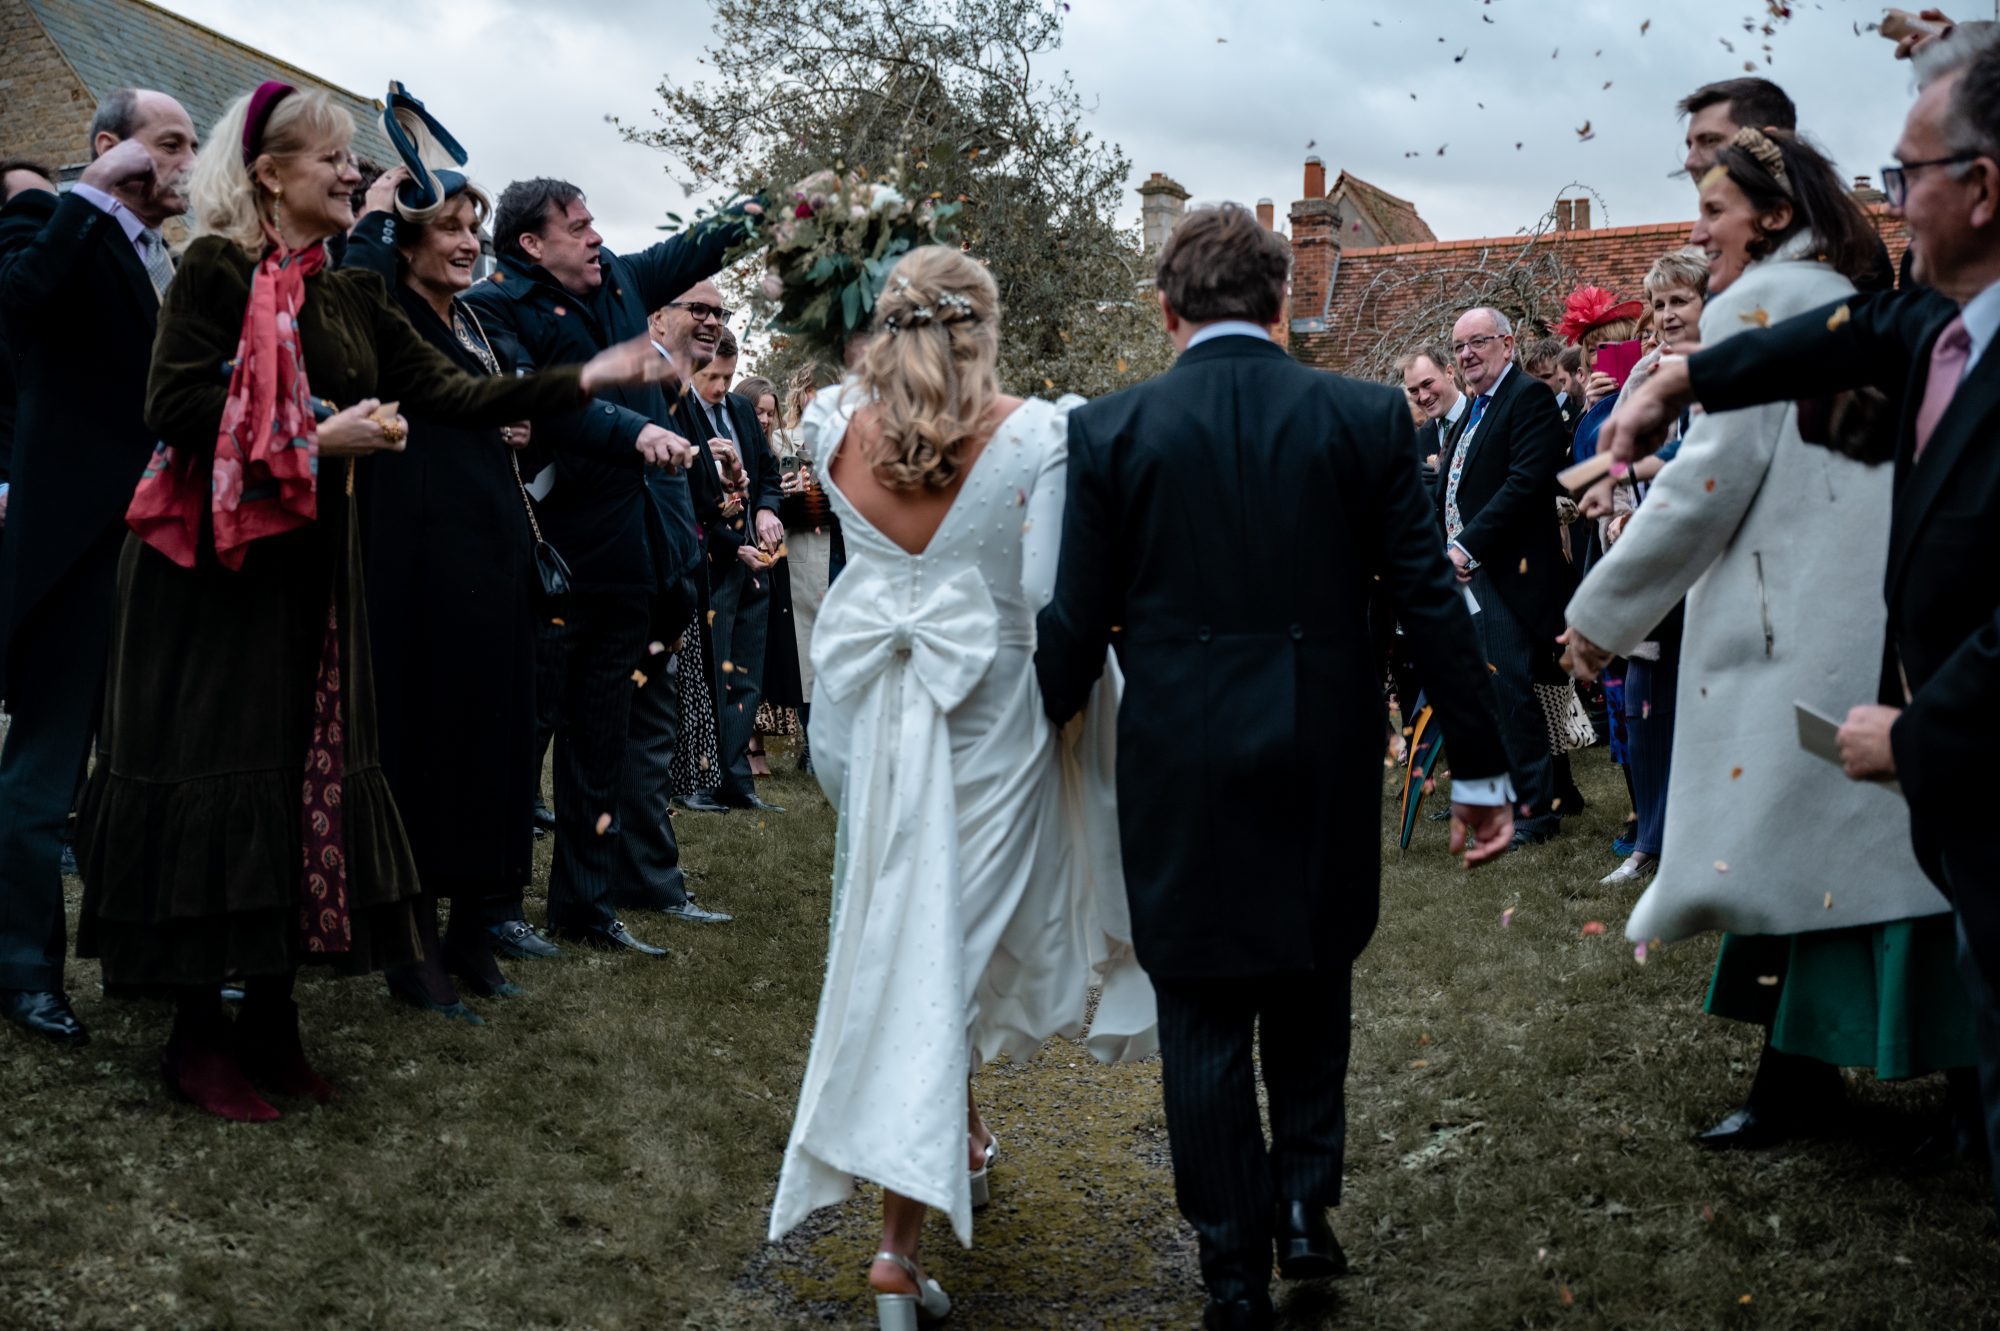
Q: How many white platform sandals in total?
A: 2